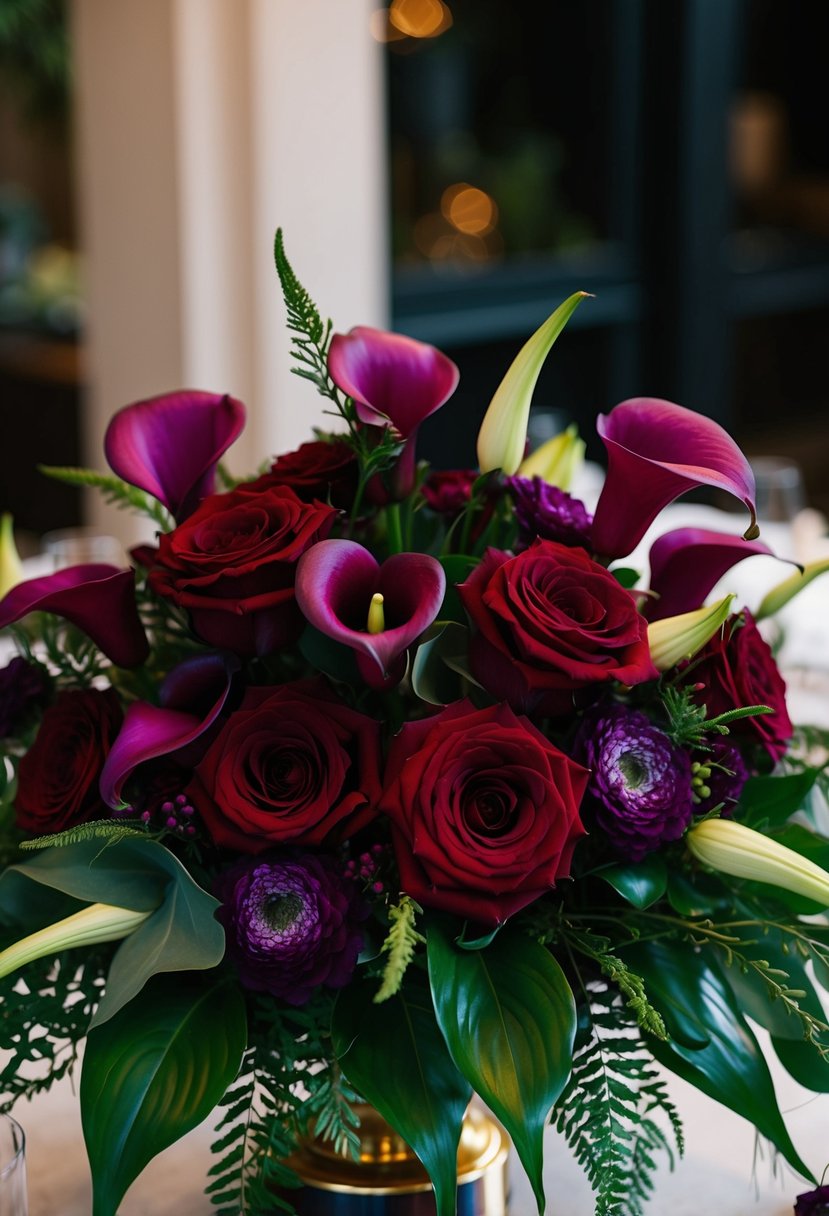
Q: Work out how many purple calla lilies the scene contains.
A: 7